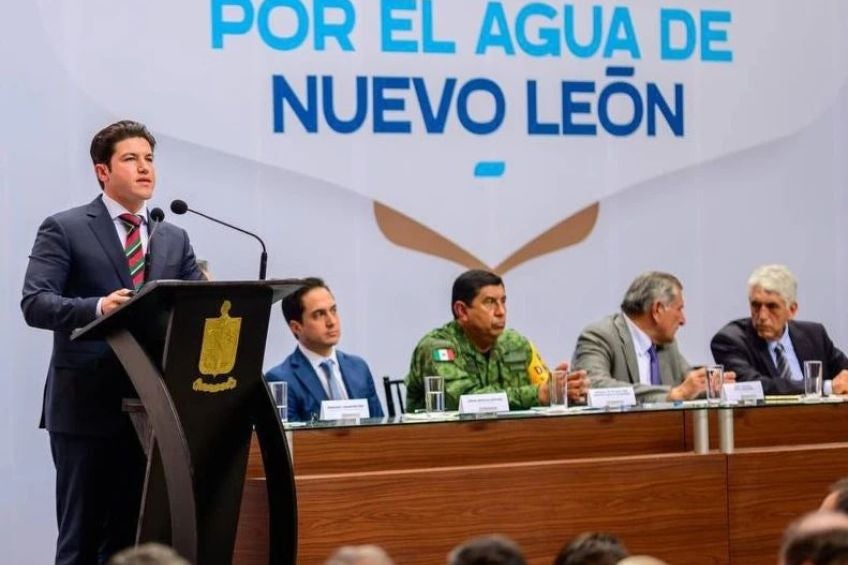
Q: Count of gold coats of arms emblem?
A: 1